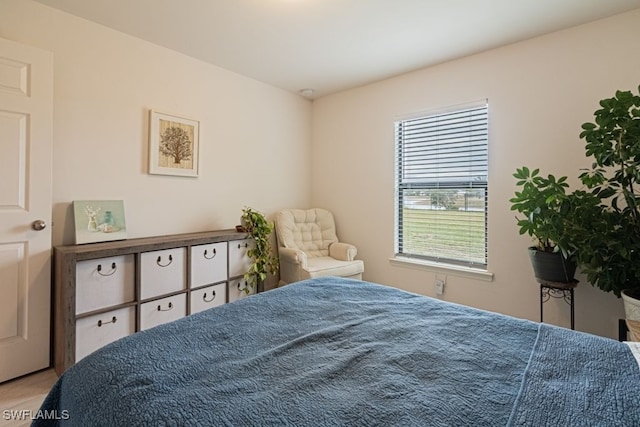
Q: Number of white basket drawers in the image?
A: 8